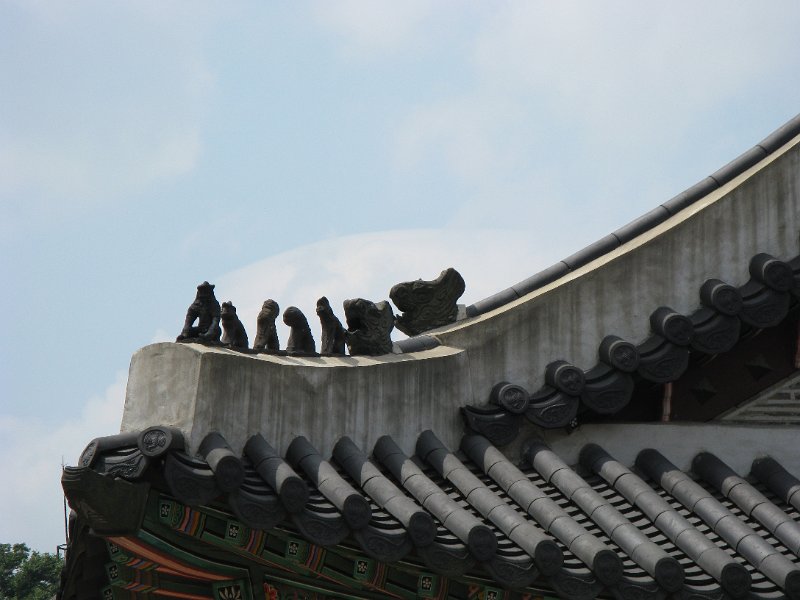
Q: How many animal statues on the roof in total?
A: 7